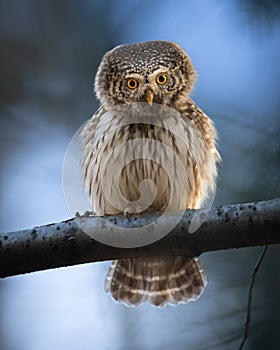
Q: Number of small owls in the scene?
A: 1